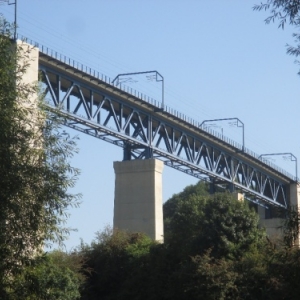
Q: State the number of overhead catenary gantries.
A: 4